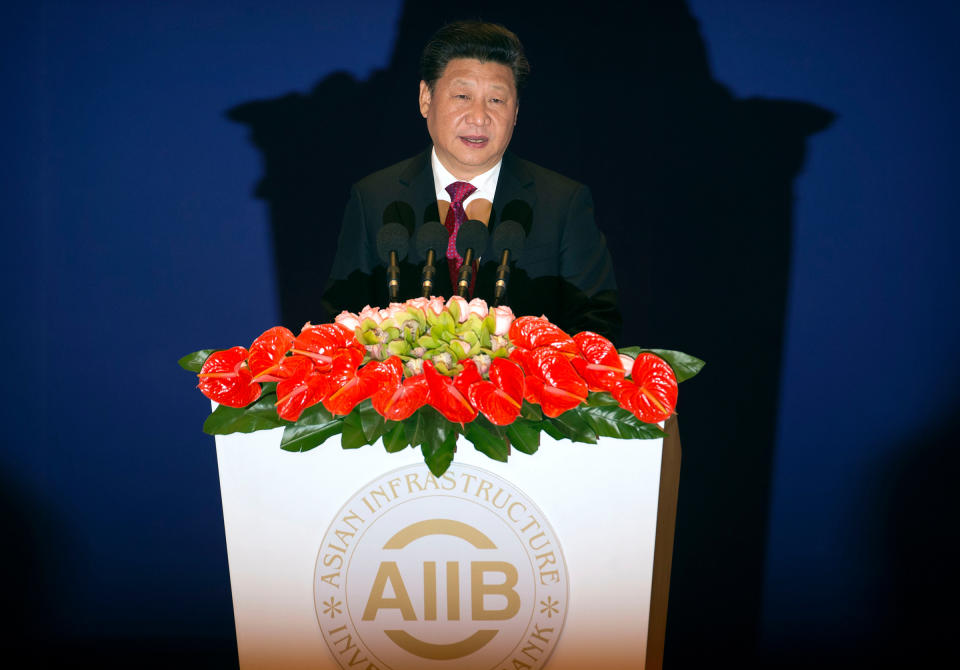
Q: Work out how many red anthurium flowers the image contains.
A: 12